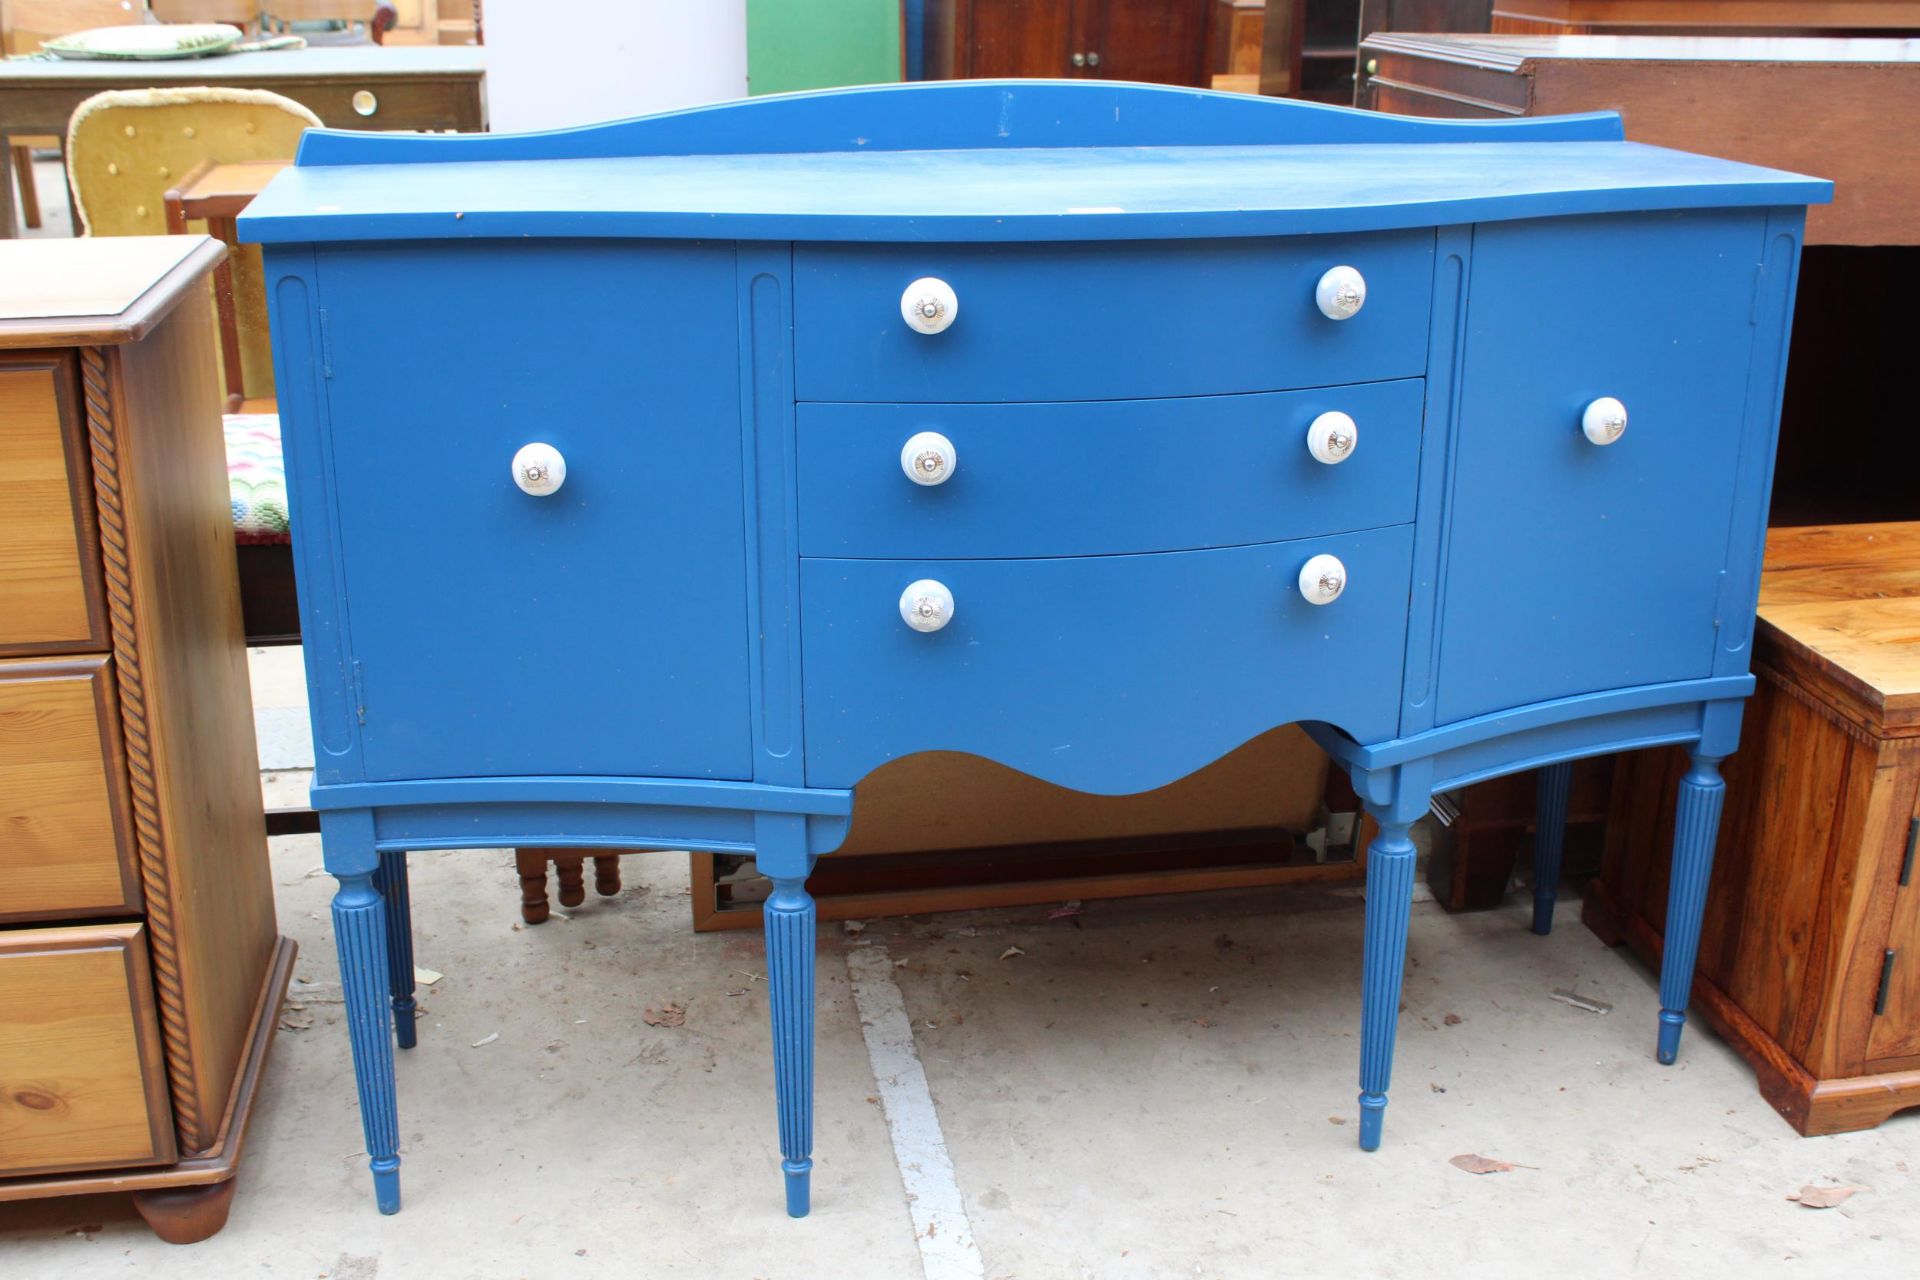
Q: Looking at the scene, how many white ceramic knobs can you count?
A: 8